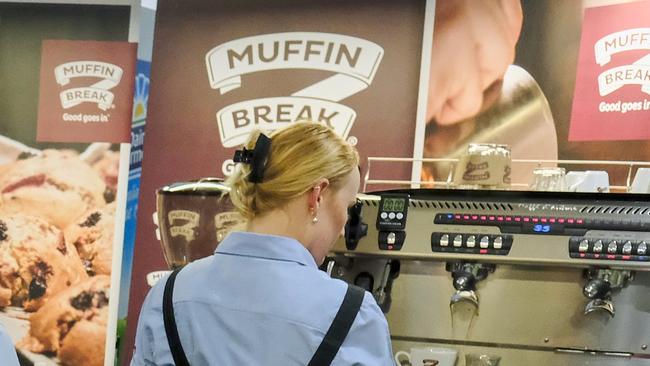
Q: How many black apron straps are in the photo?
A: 2